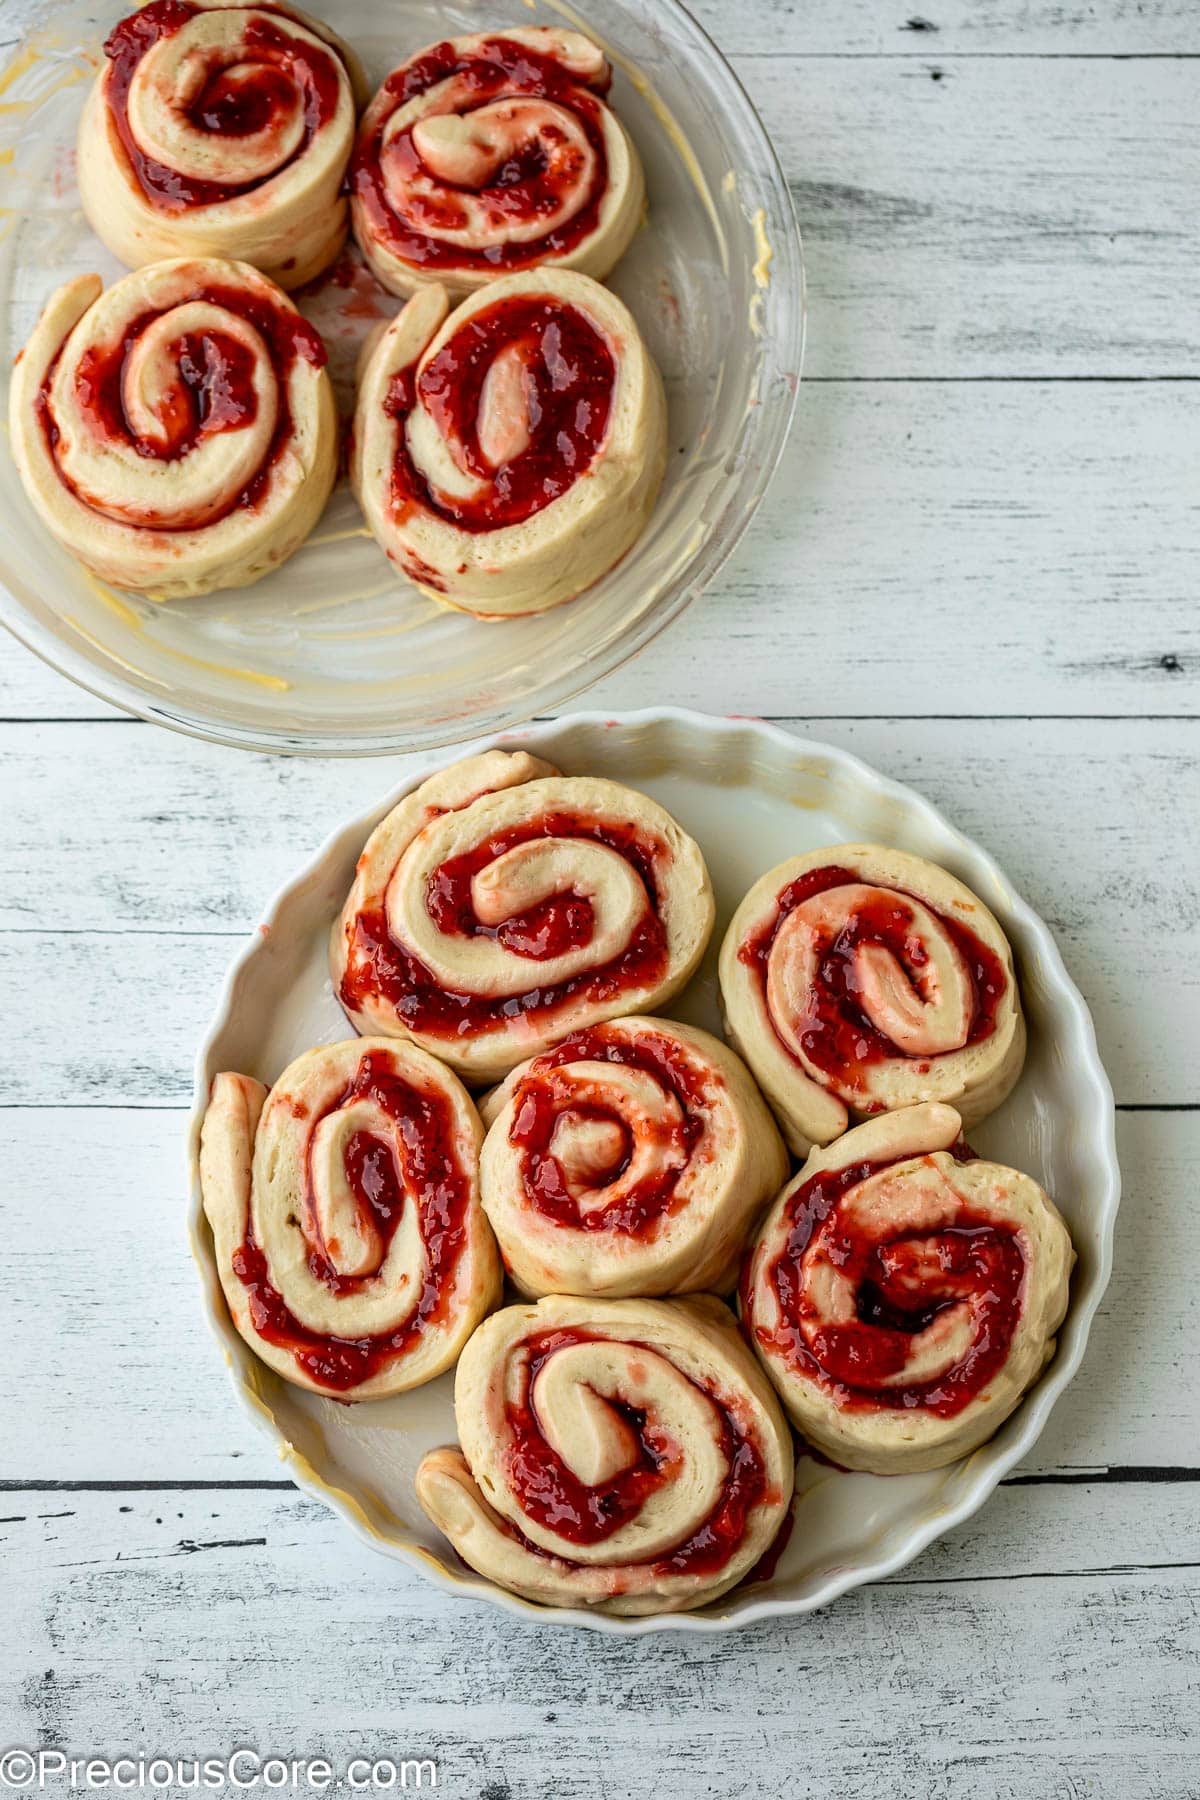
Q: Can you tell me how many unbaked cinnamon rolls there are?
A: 10